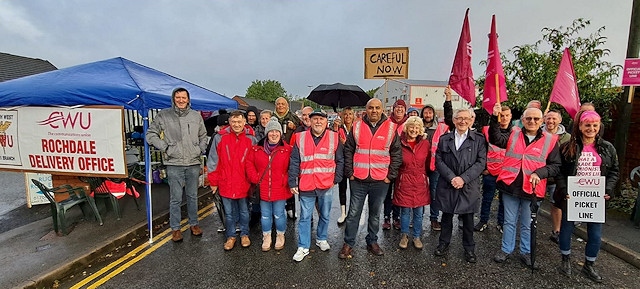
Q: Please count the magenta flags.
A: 3